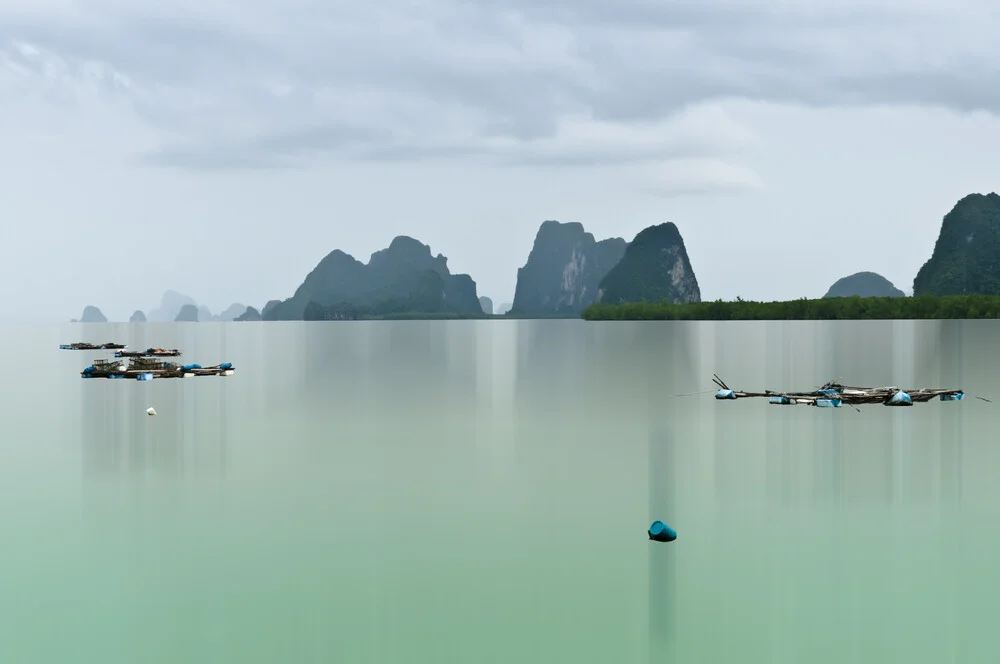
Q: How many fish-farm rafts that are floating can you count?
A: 4